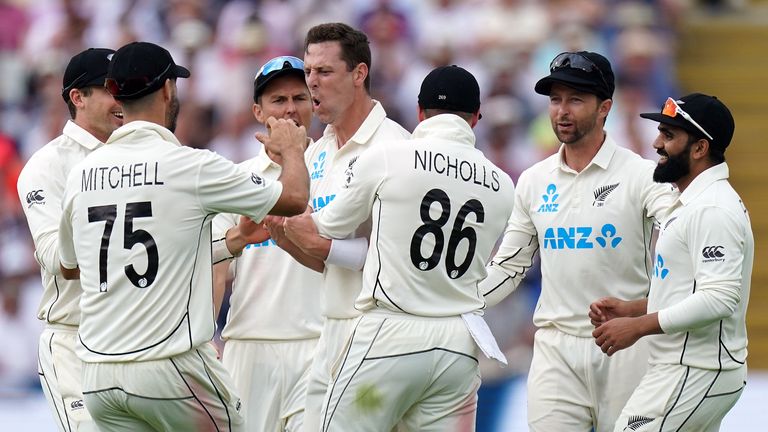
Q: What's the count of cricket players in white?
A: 7